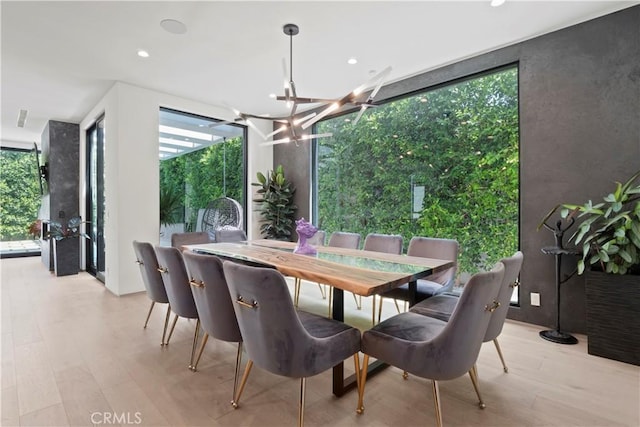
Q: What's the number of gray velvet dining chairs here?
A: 12